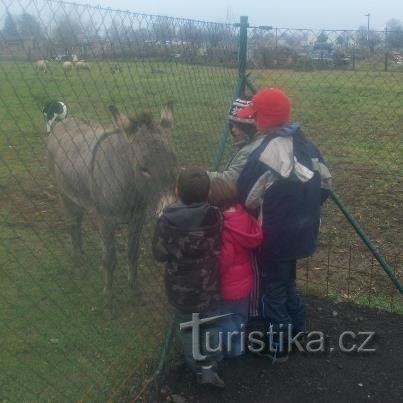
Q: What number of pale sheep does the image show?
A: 3